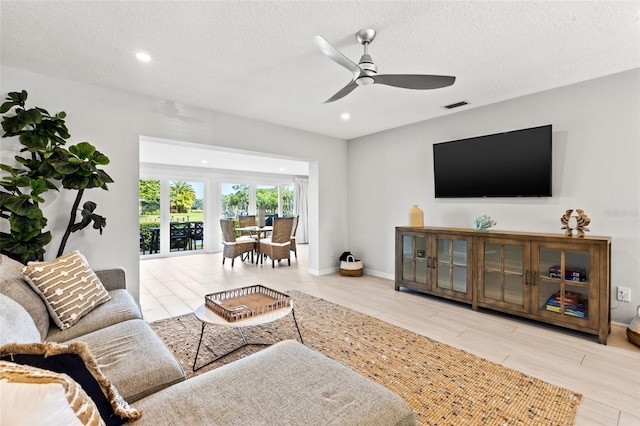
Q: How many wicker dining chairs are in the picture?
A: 4